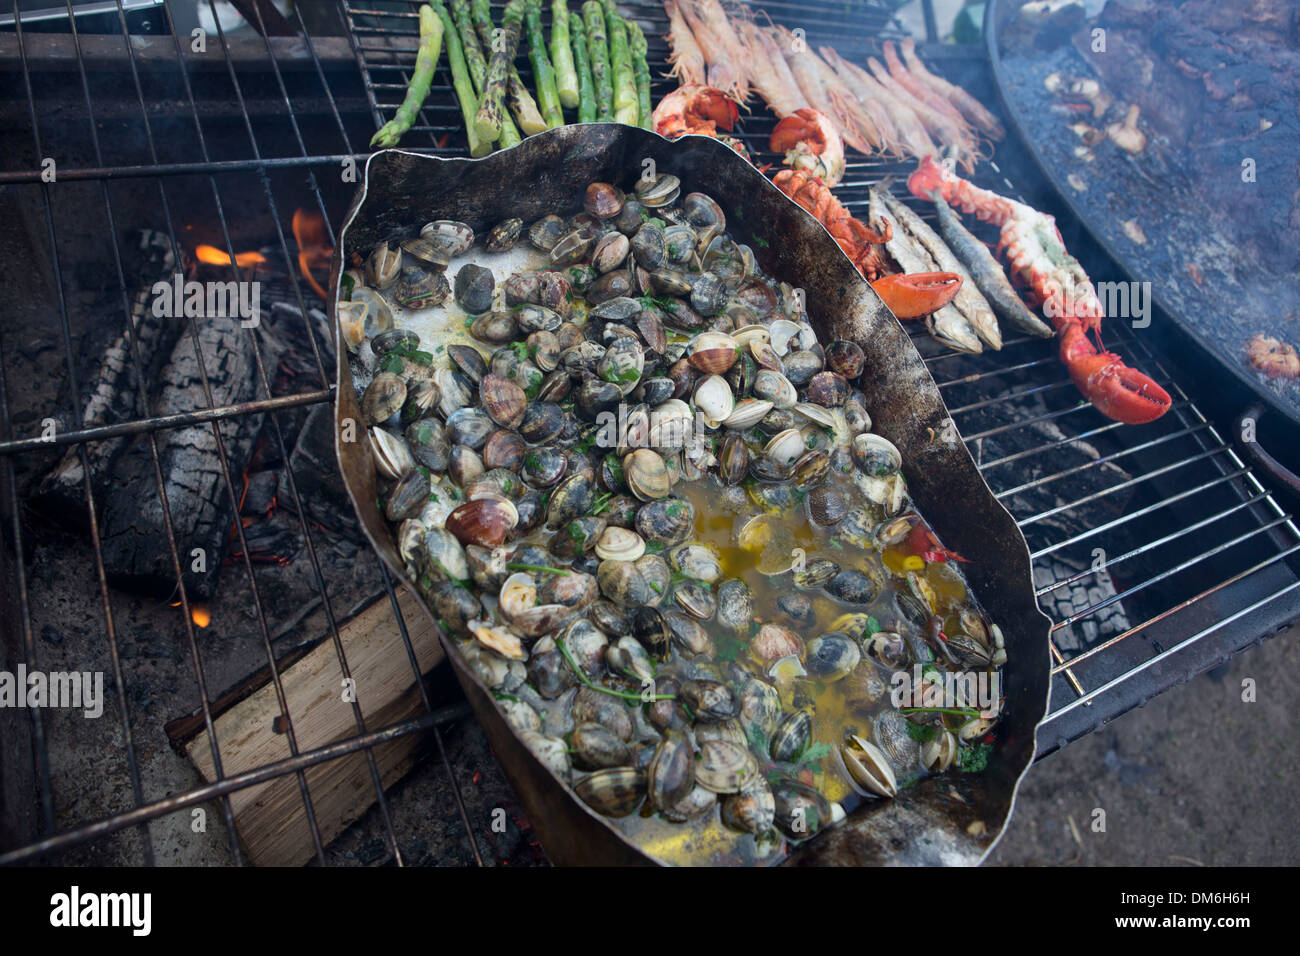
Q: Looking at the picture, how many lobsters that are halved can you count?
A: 3